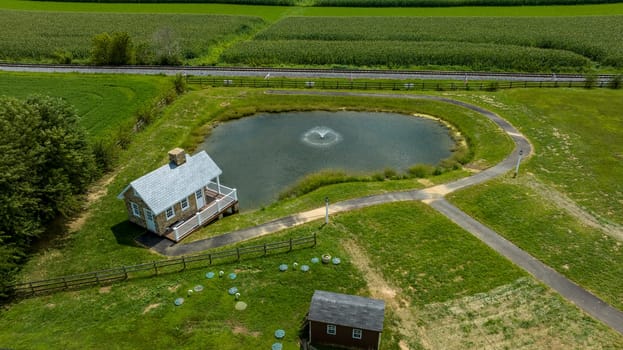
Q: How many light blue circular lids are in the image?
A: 10